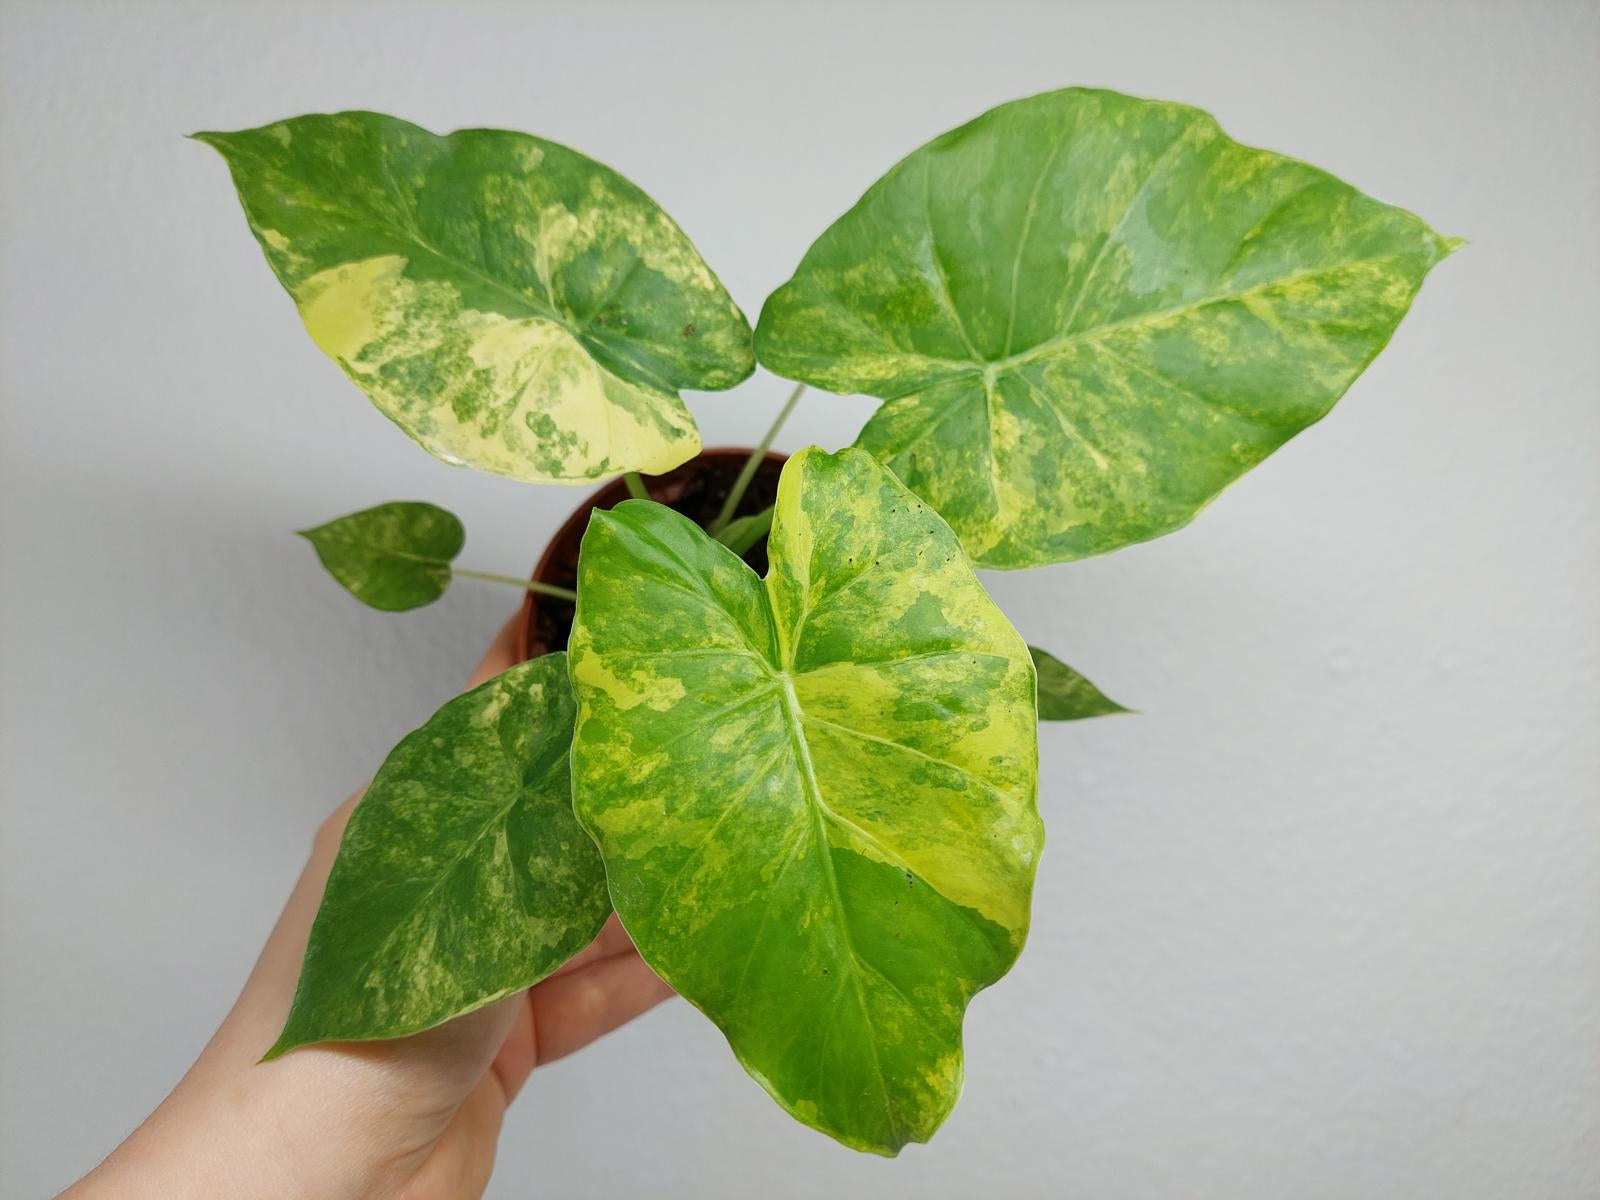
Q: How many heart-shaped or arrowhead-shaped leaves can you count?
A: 6